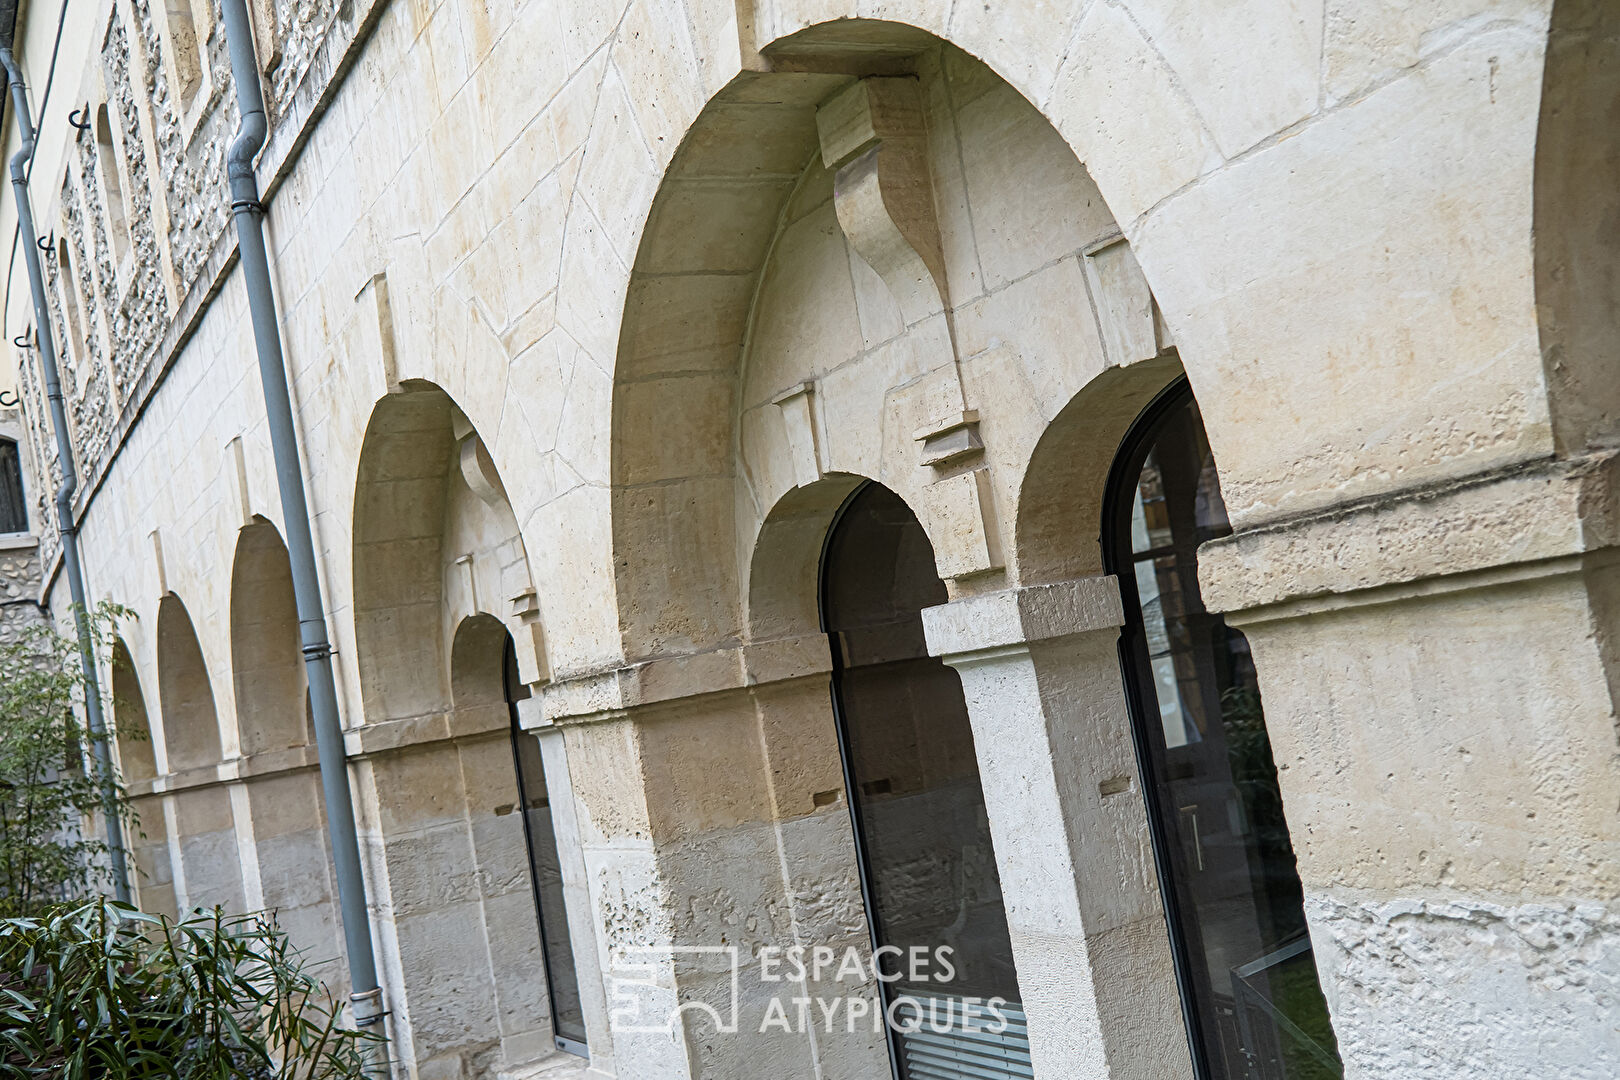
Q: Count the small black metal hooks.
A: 4